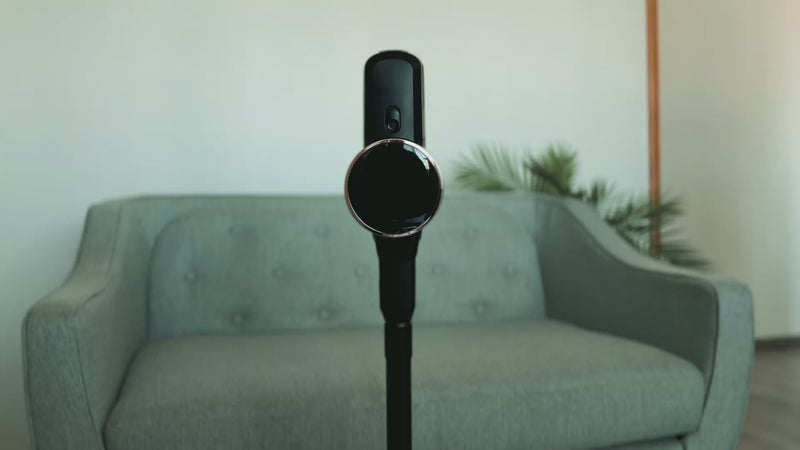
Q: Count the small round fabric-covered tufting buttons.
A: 11